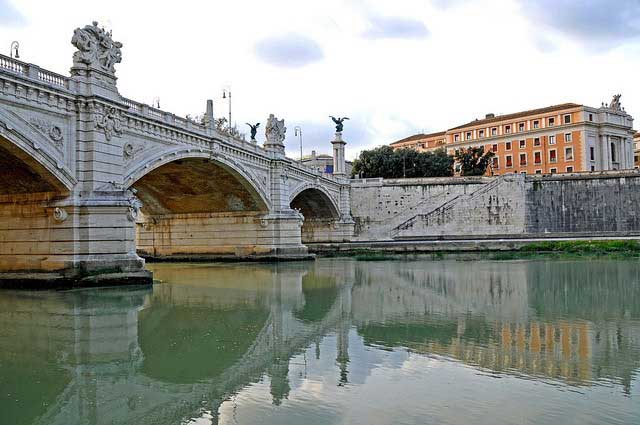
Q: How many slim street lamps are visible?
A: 4